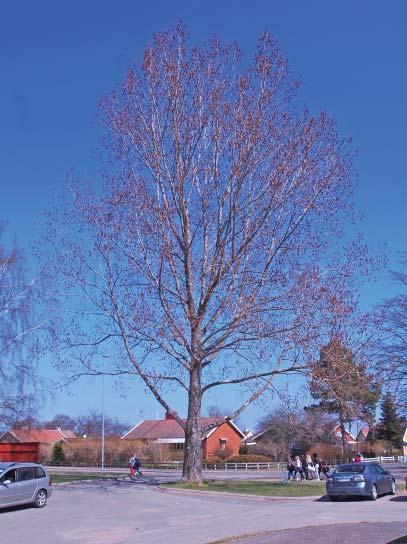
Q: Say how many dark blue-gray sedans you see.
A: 1